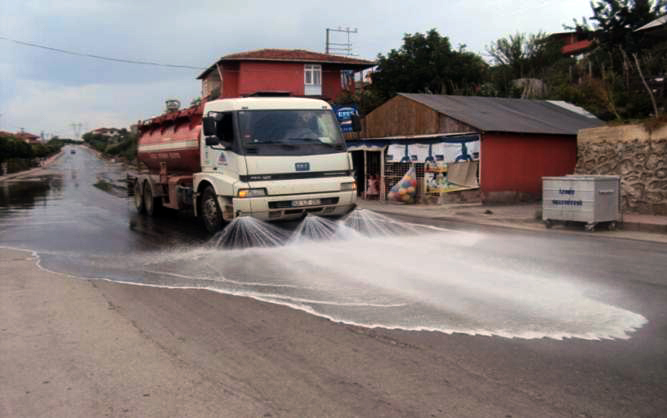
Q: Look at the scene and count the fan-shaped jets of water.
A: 3